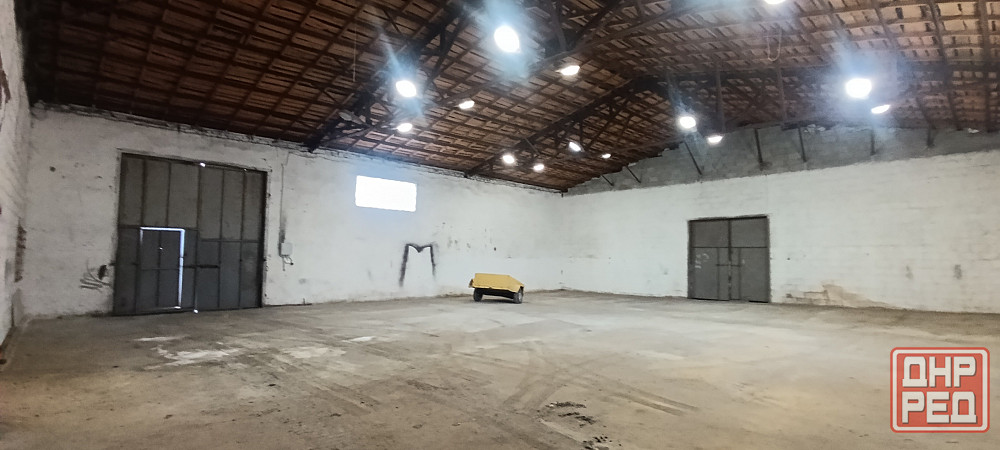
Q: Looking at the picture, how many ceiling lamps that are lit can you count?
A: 14